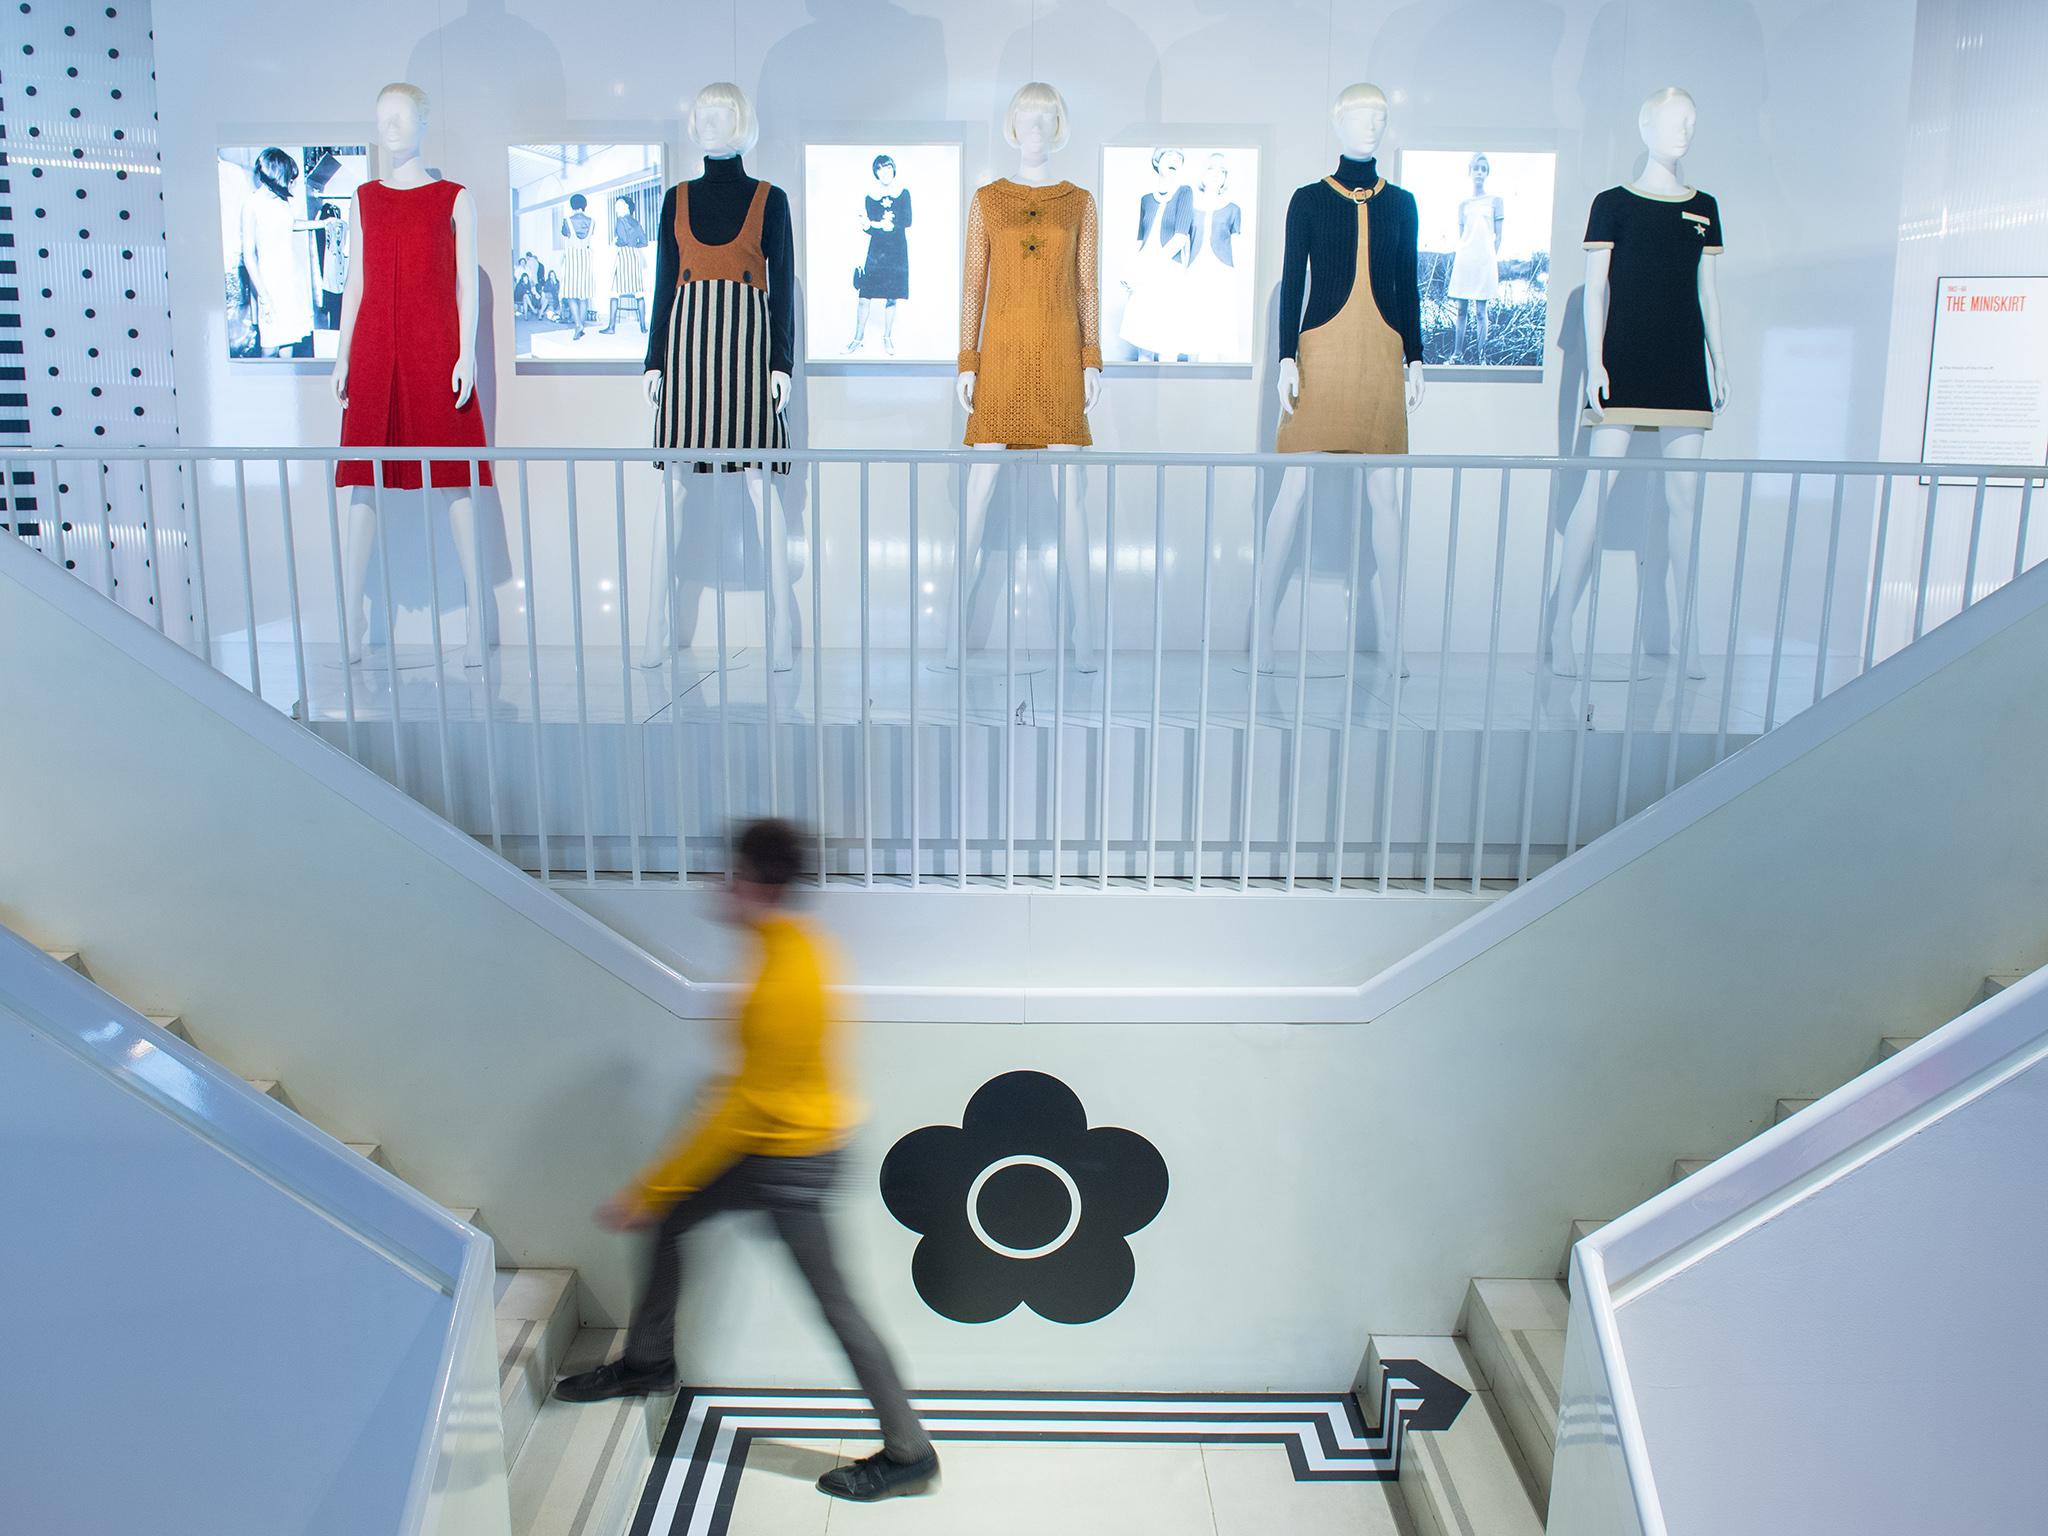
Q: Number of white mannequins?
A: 5